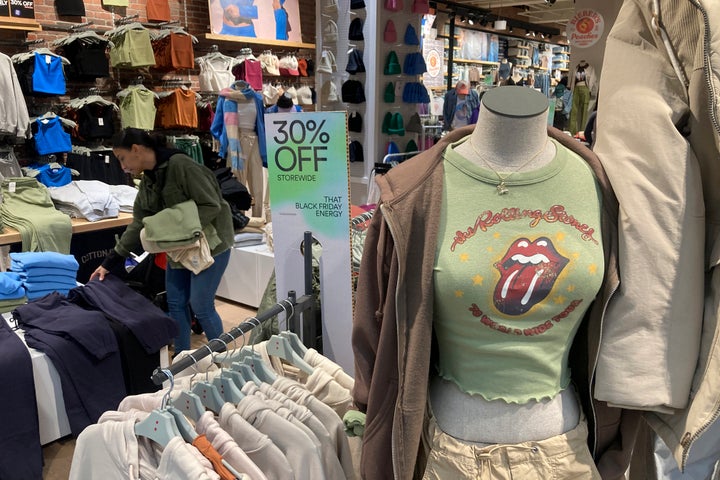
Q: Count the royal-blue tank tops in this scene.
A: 3